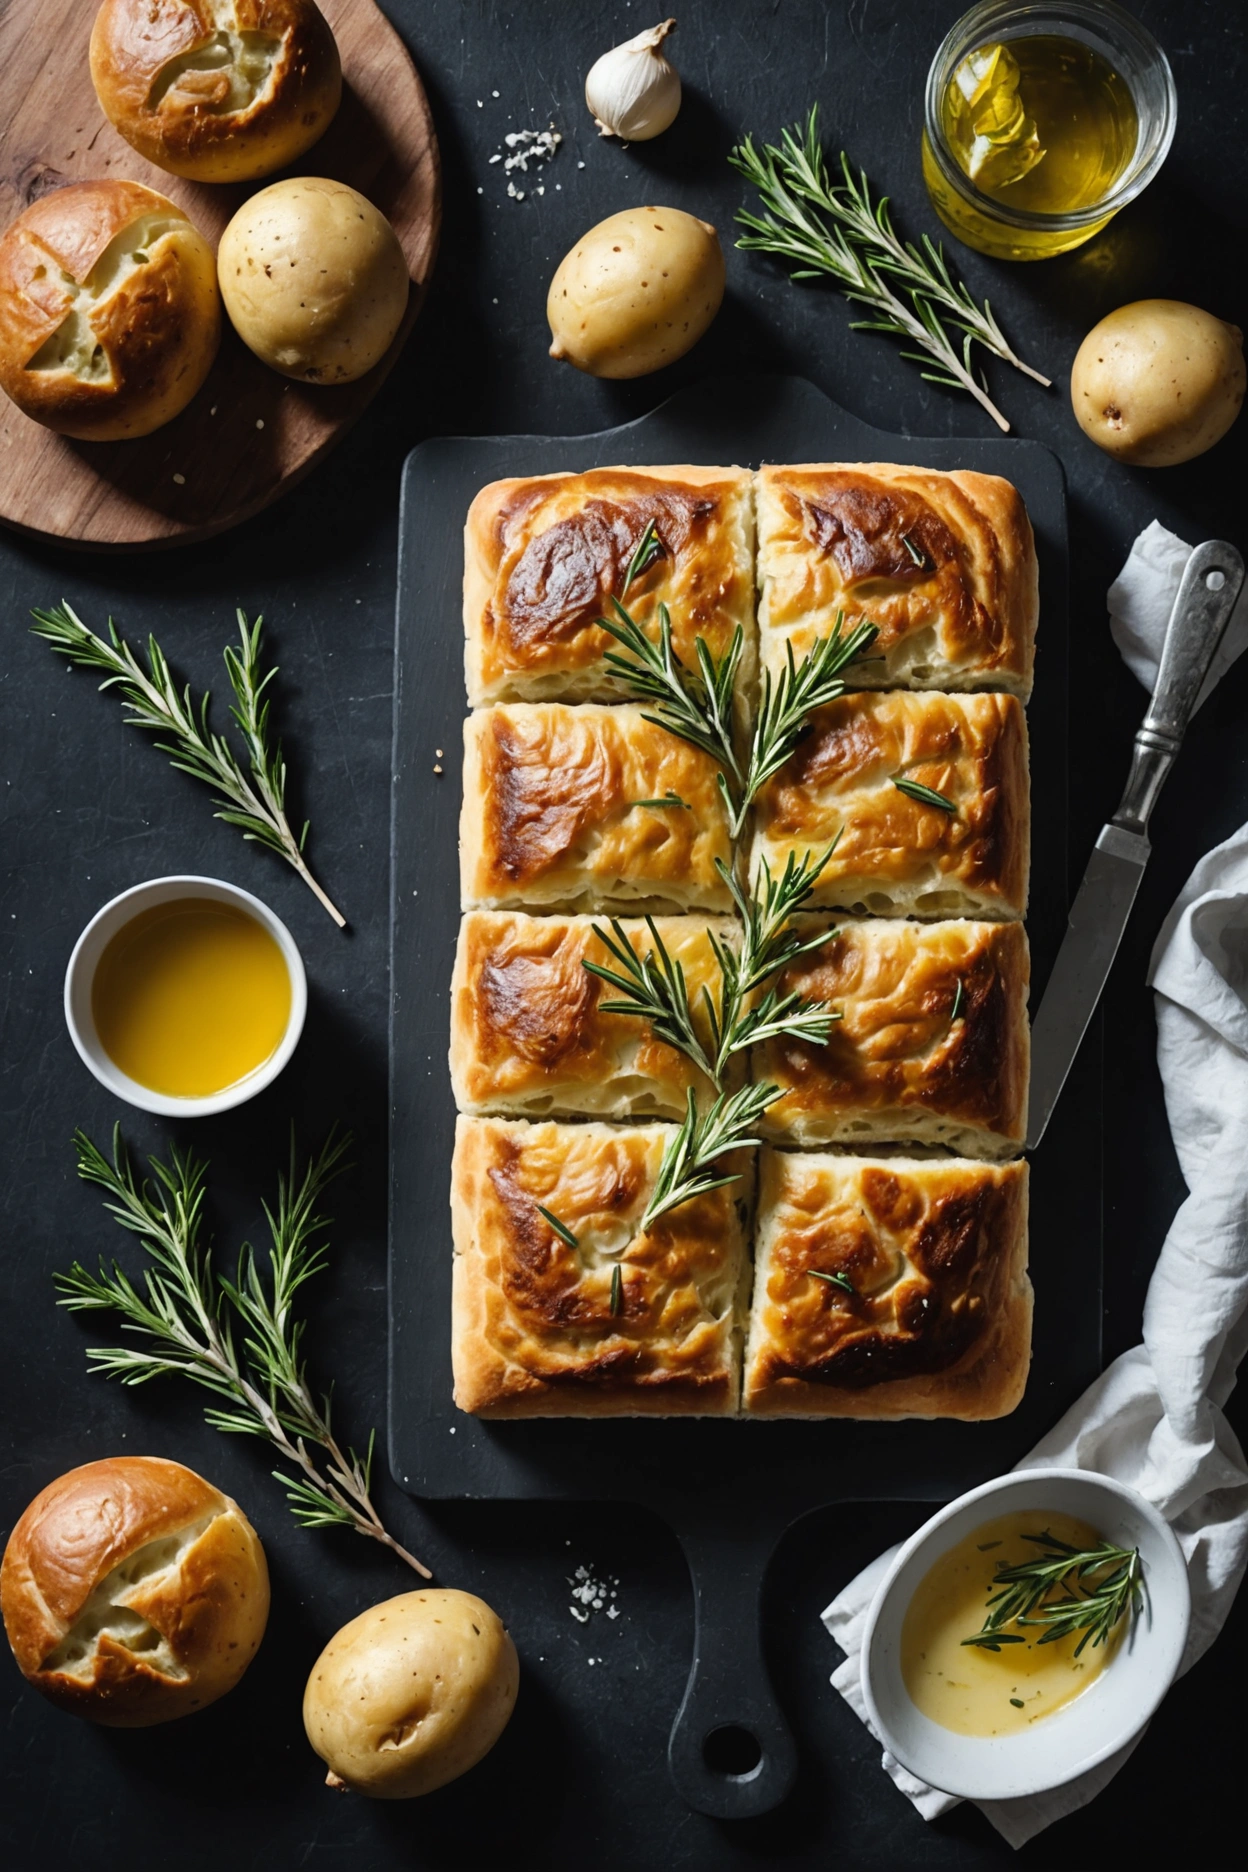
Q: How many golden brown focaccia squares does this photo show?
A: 8